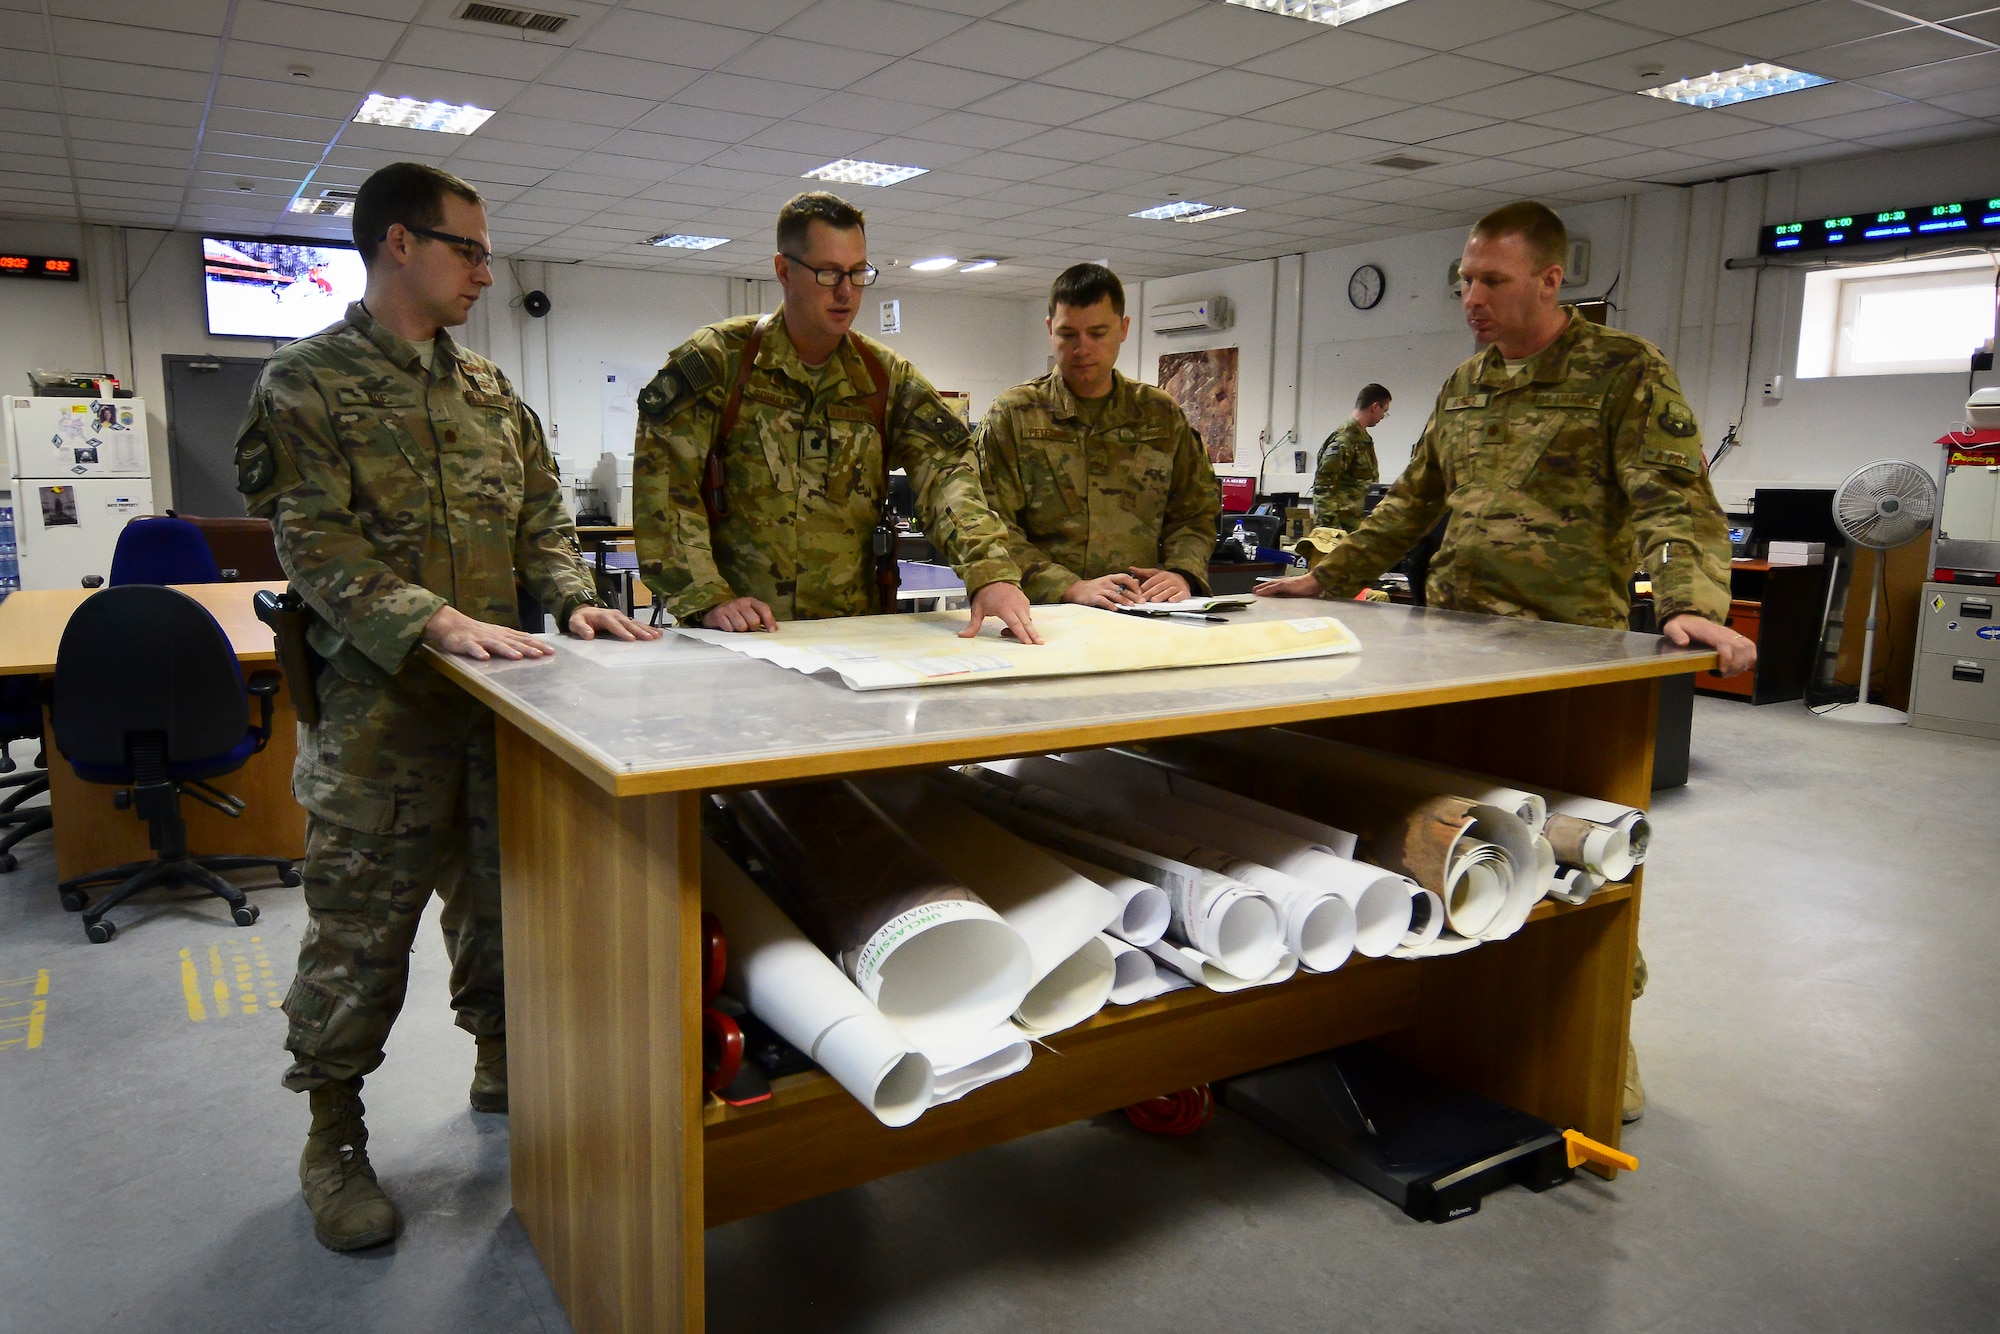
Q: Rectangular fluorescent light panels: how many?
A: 8